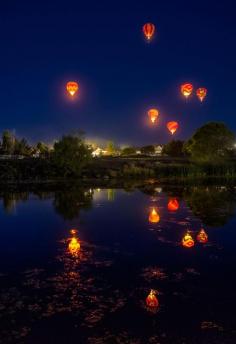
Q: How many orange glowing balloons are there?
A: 6